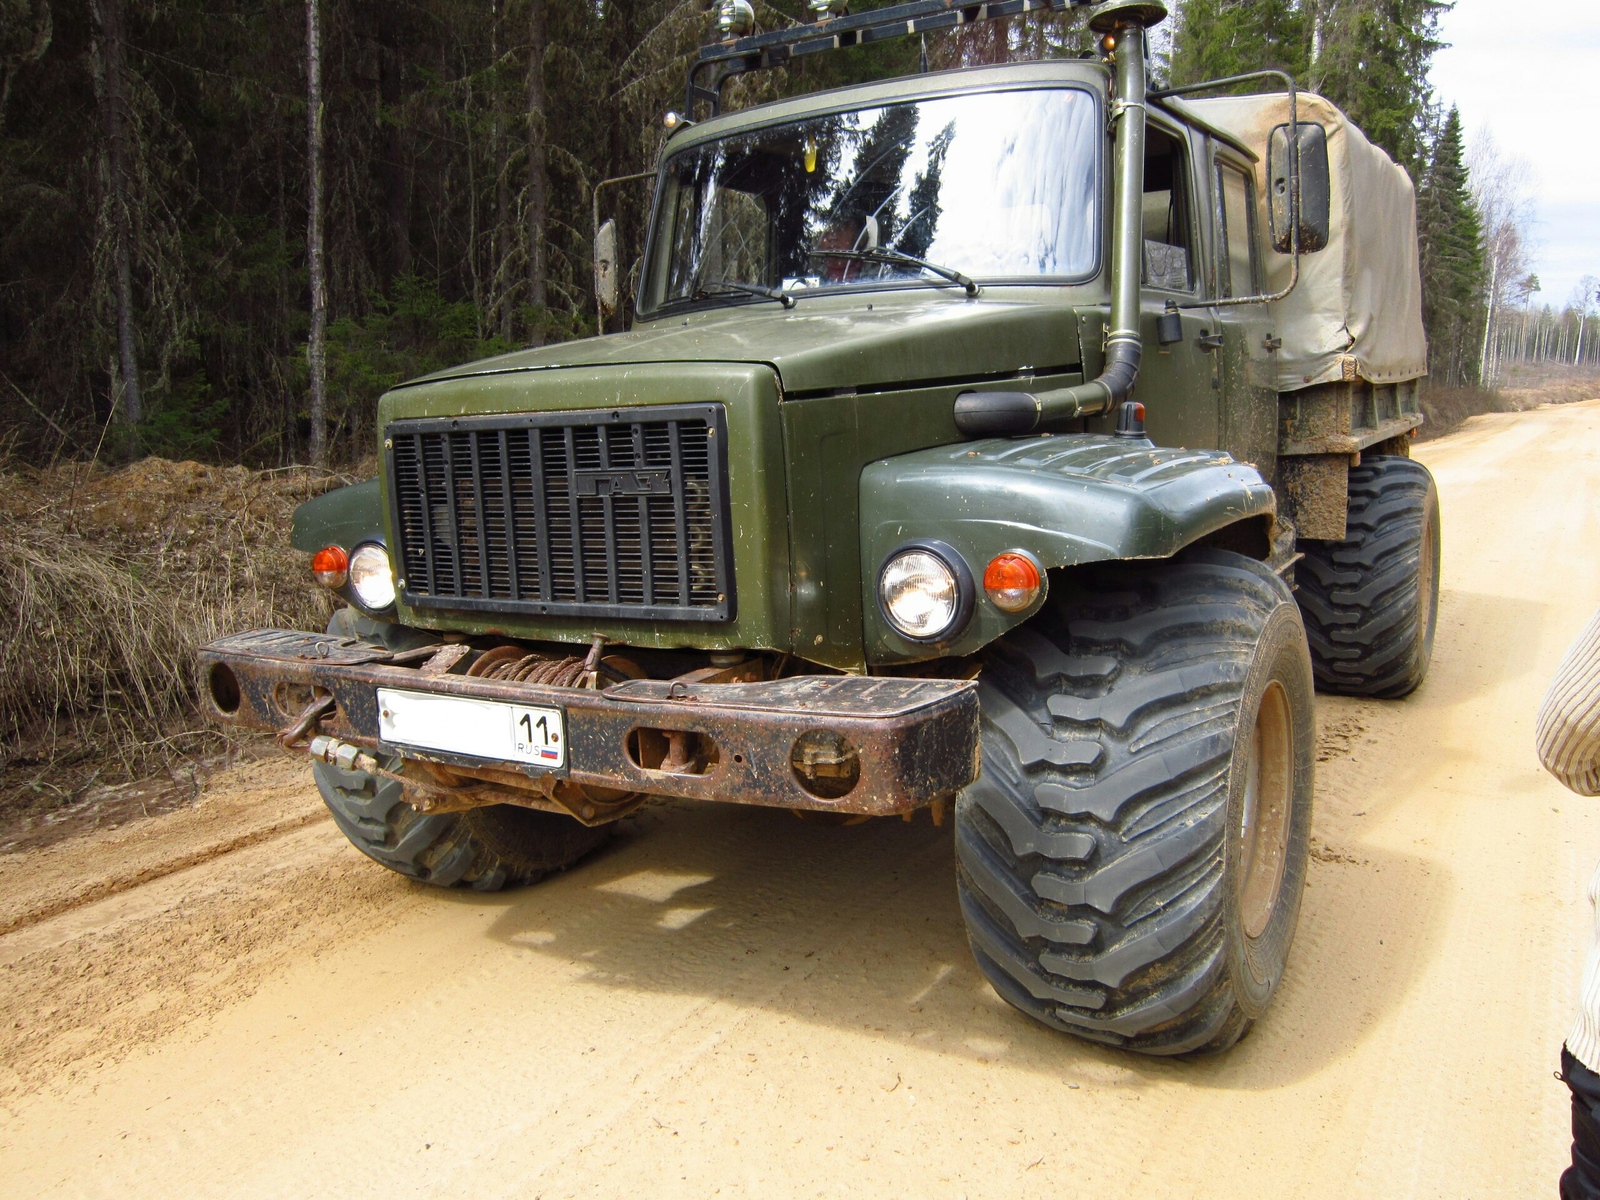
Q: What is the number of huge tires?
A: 3